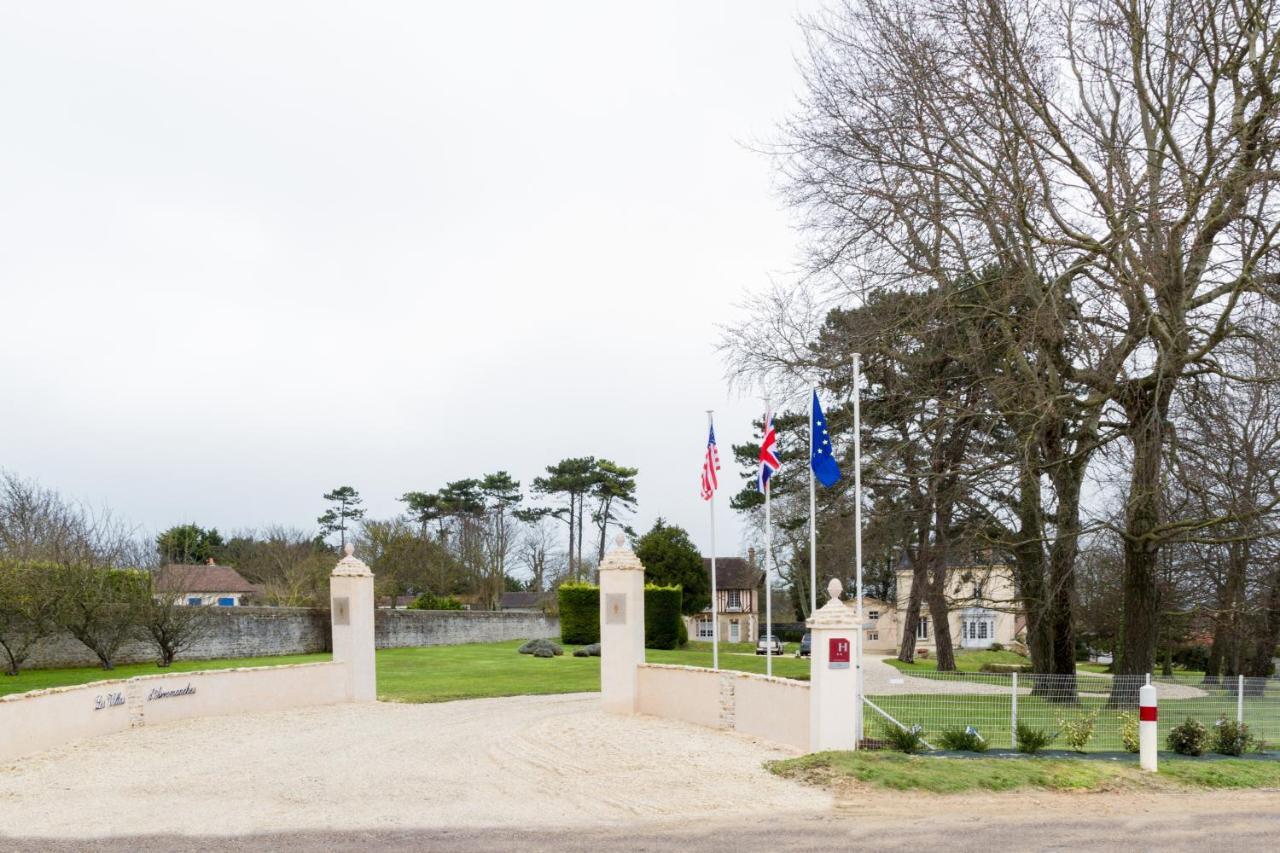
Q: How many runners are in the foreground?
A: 0